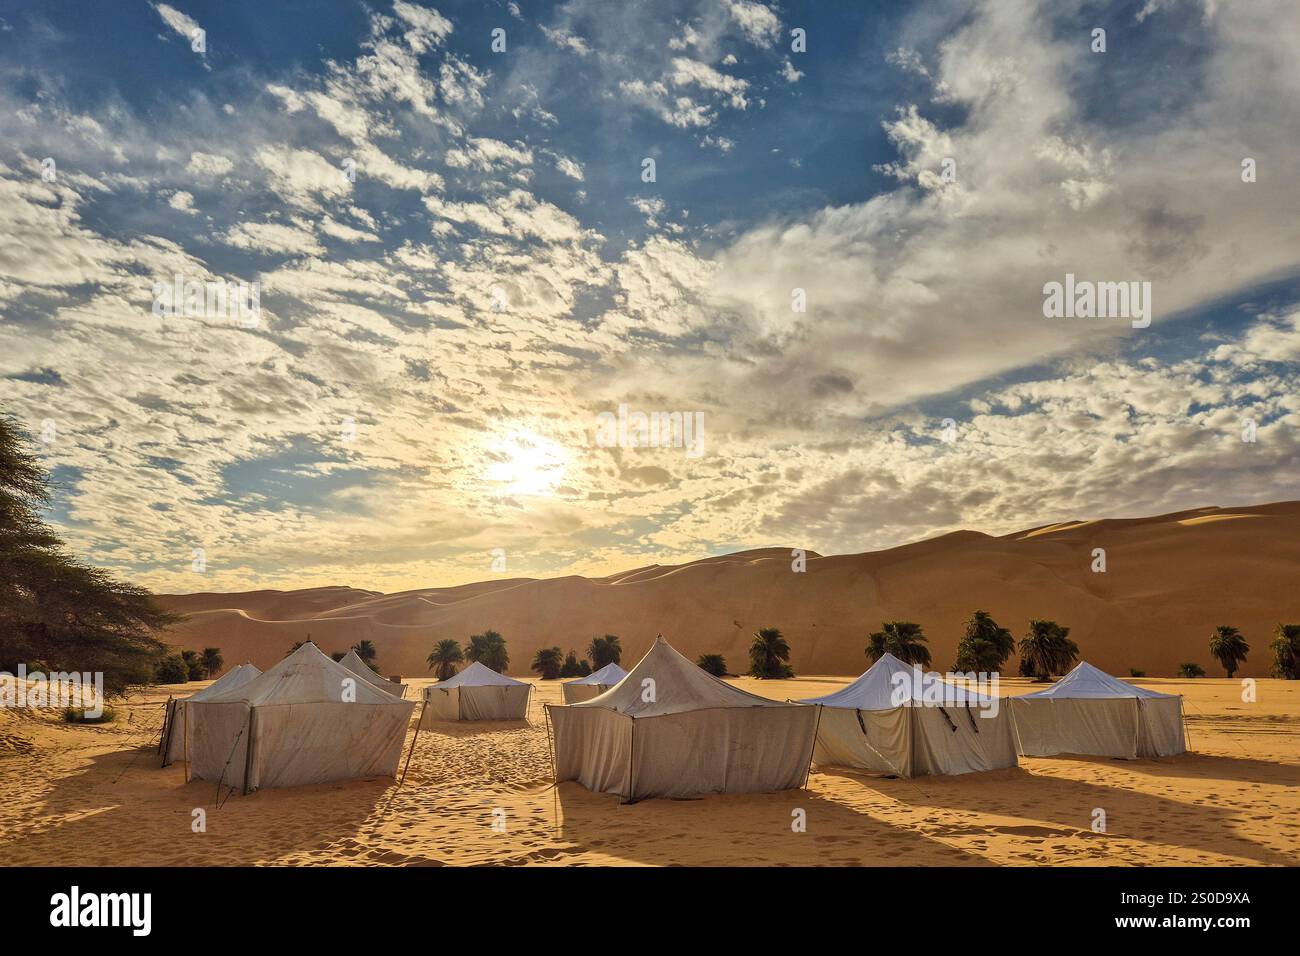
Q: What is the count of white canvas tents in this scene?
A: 8